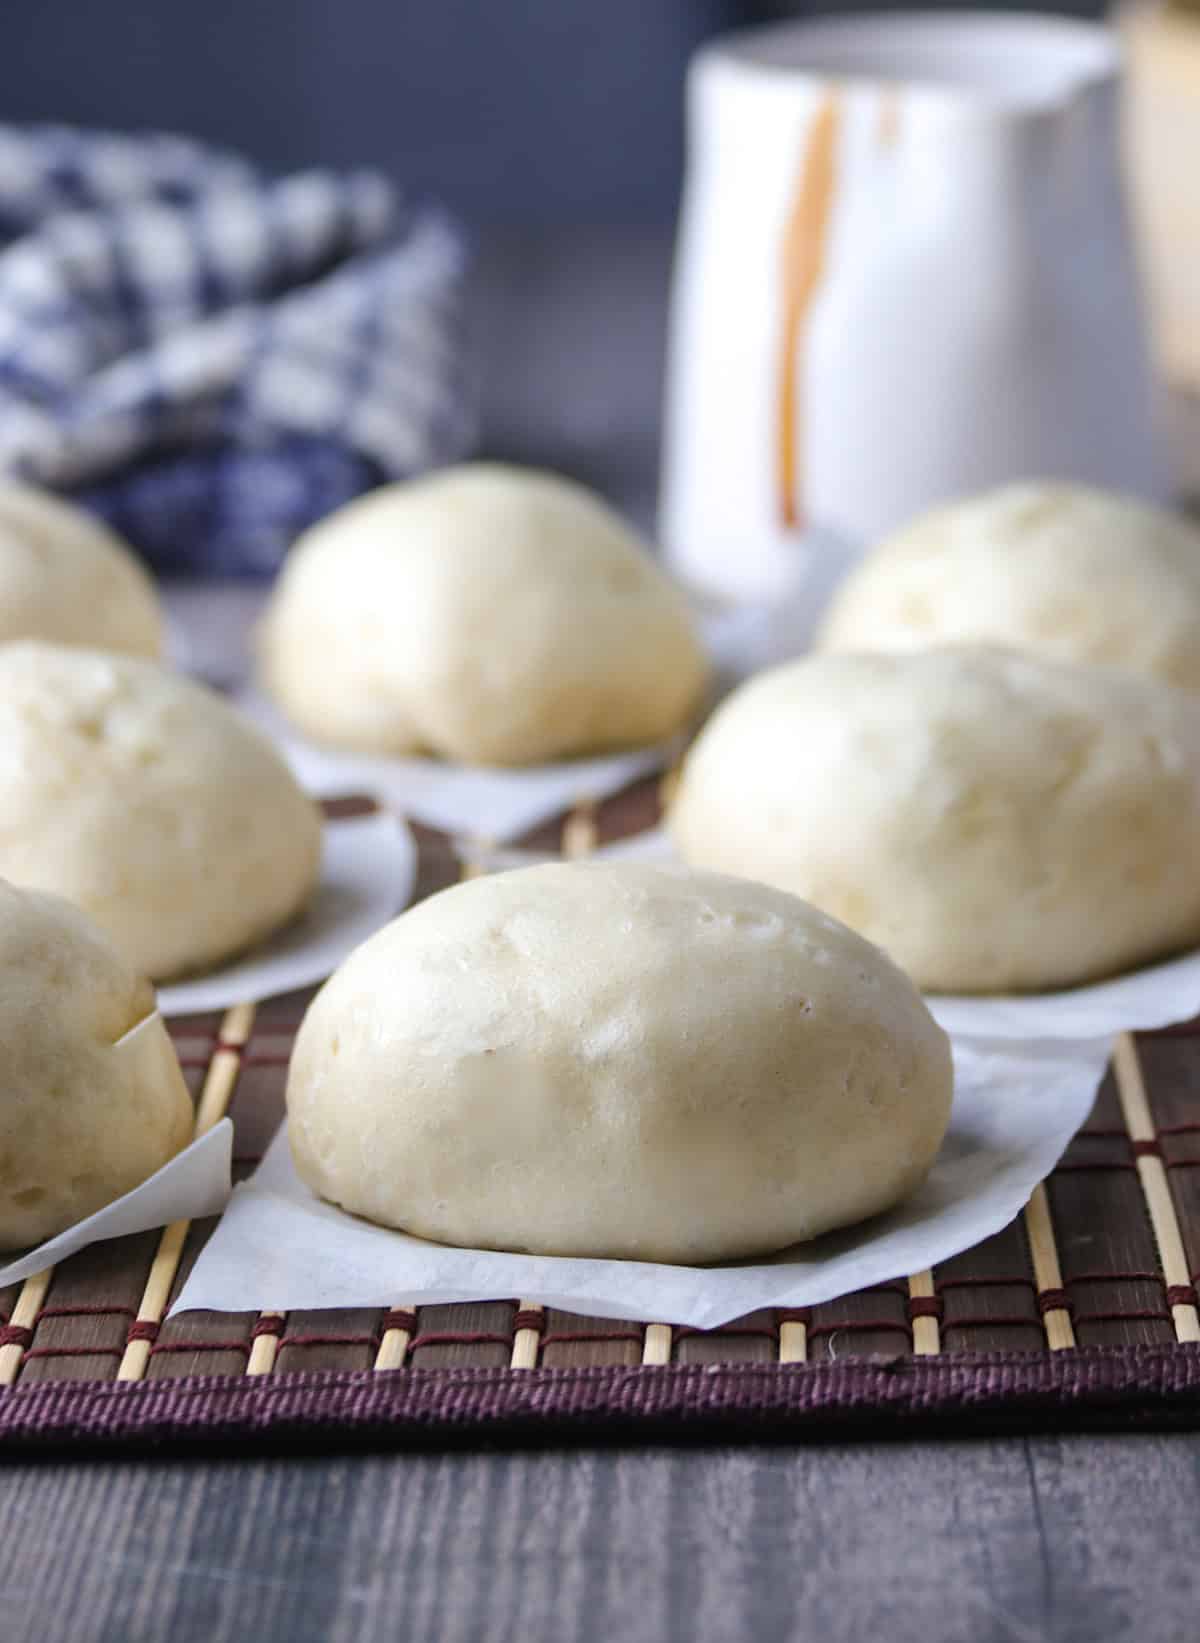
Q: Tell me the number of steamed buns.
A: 7